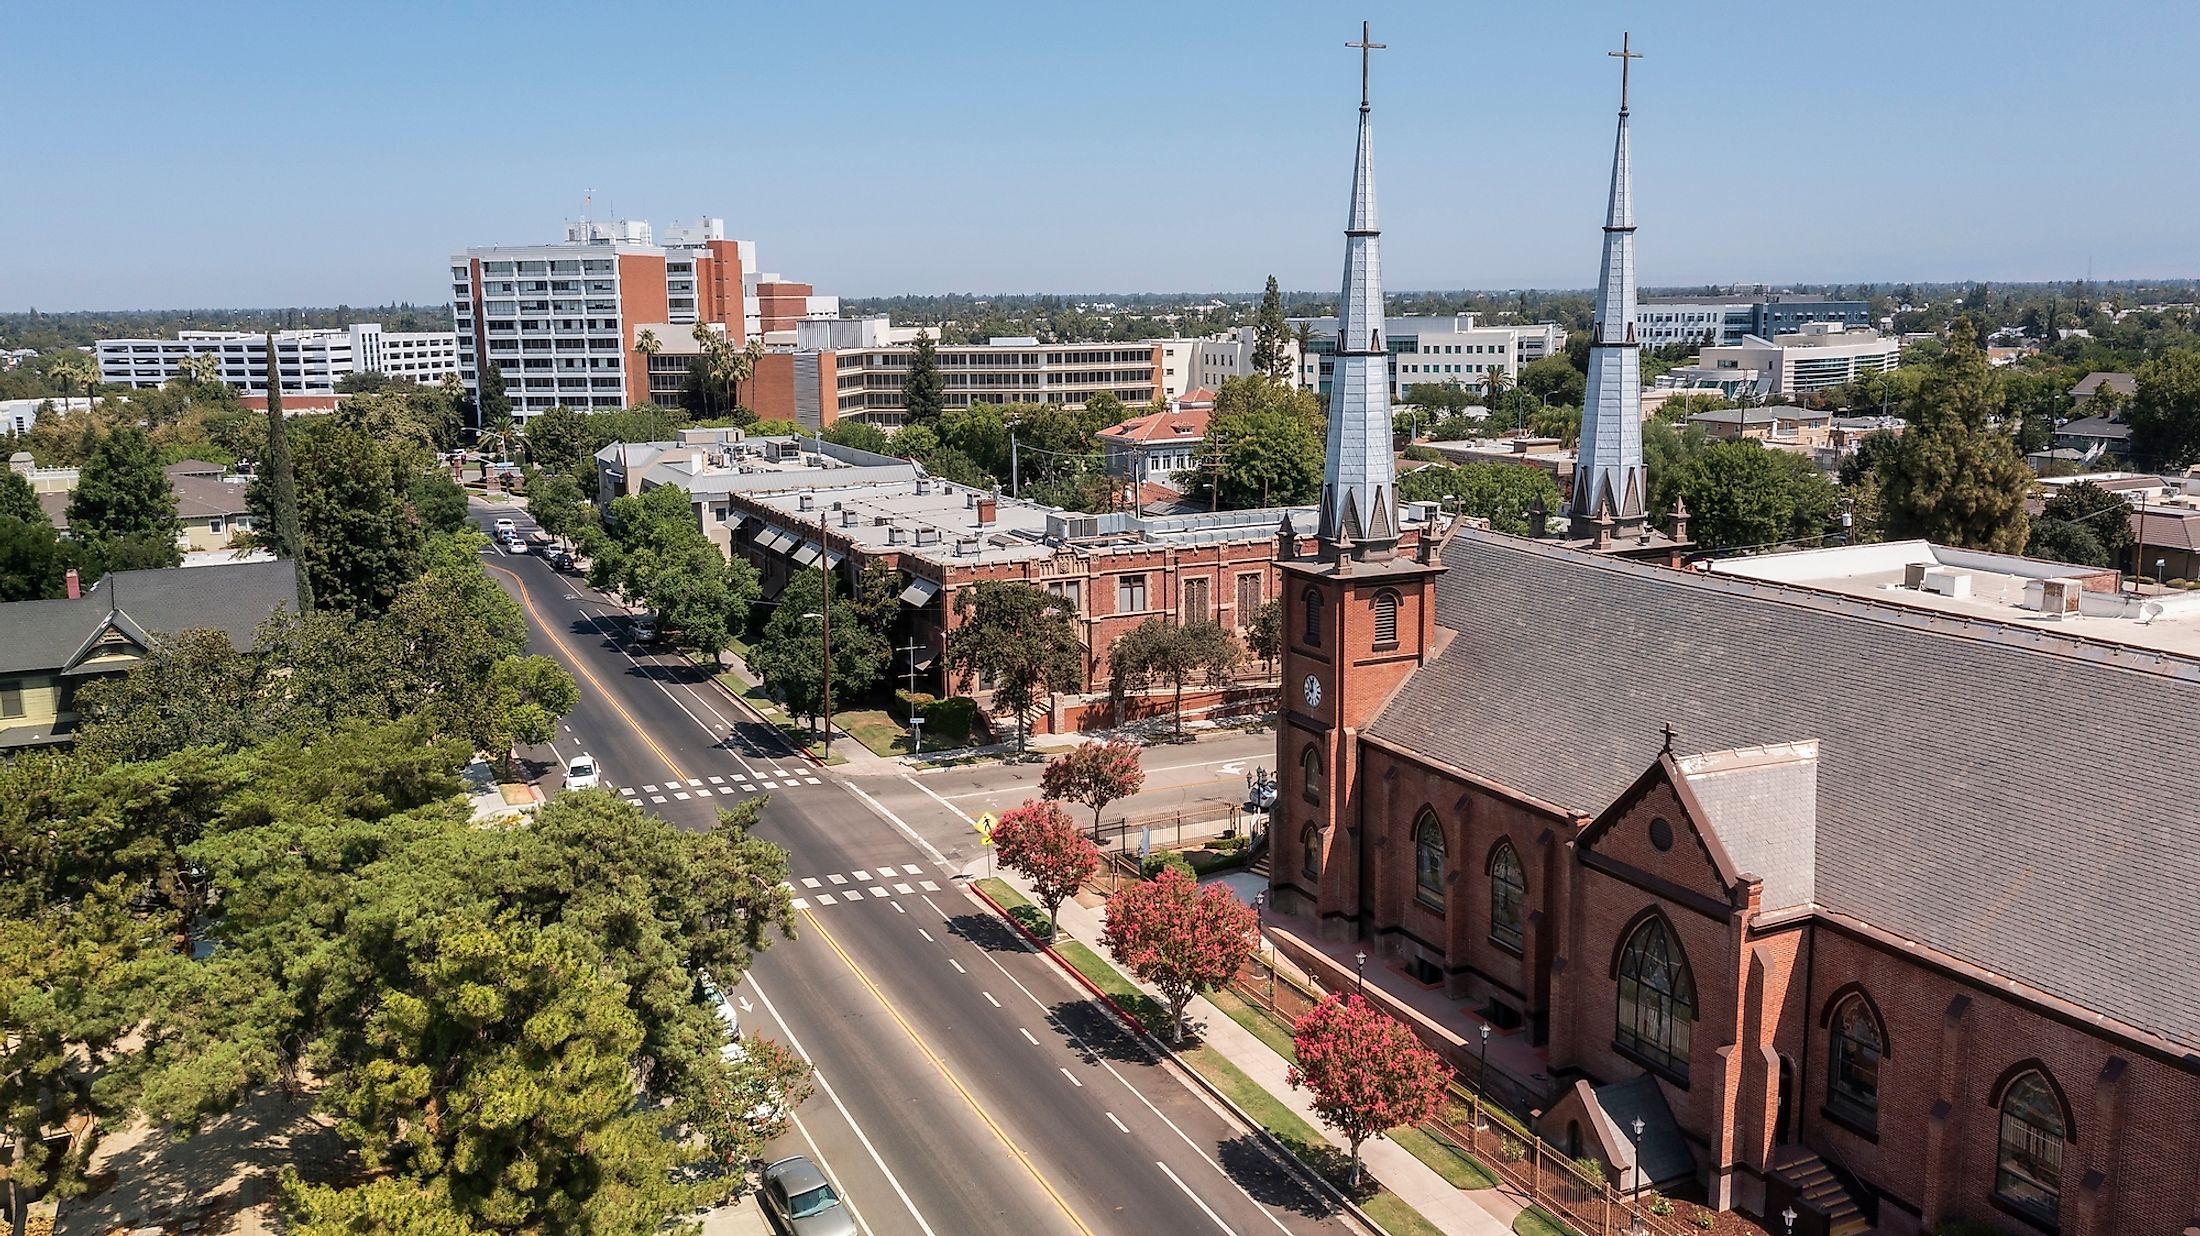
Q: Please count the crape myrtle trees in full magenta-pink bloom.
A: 4